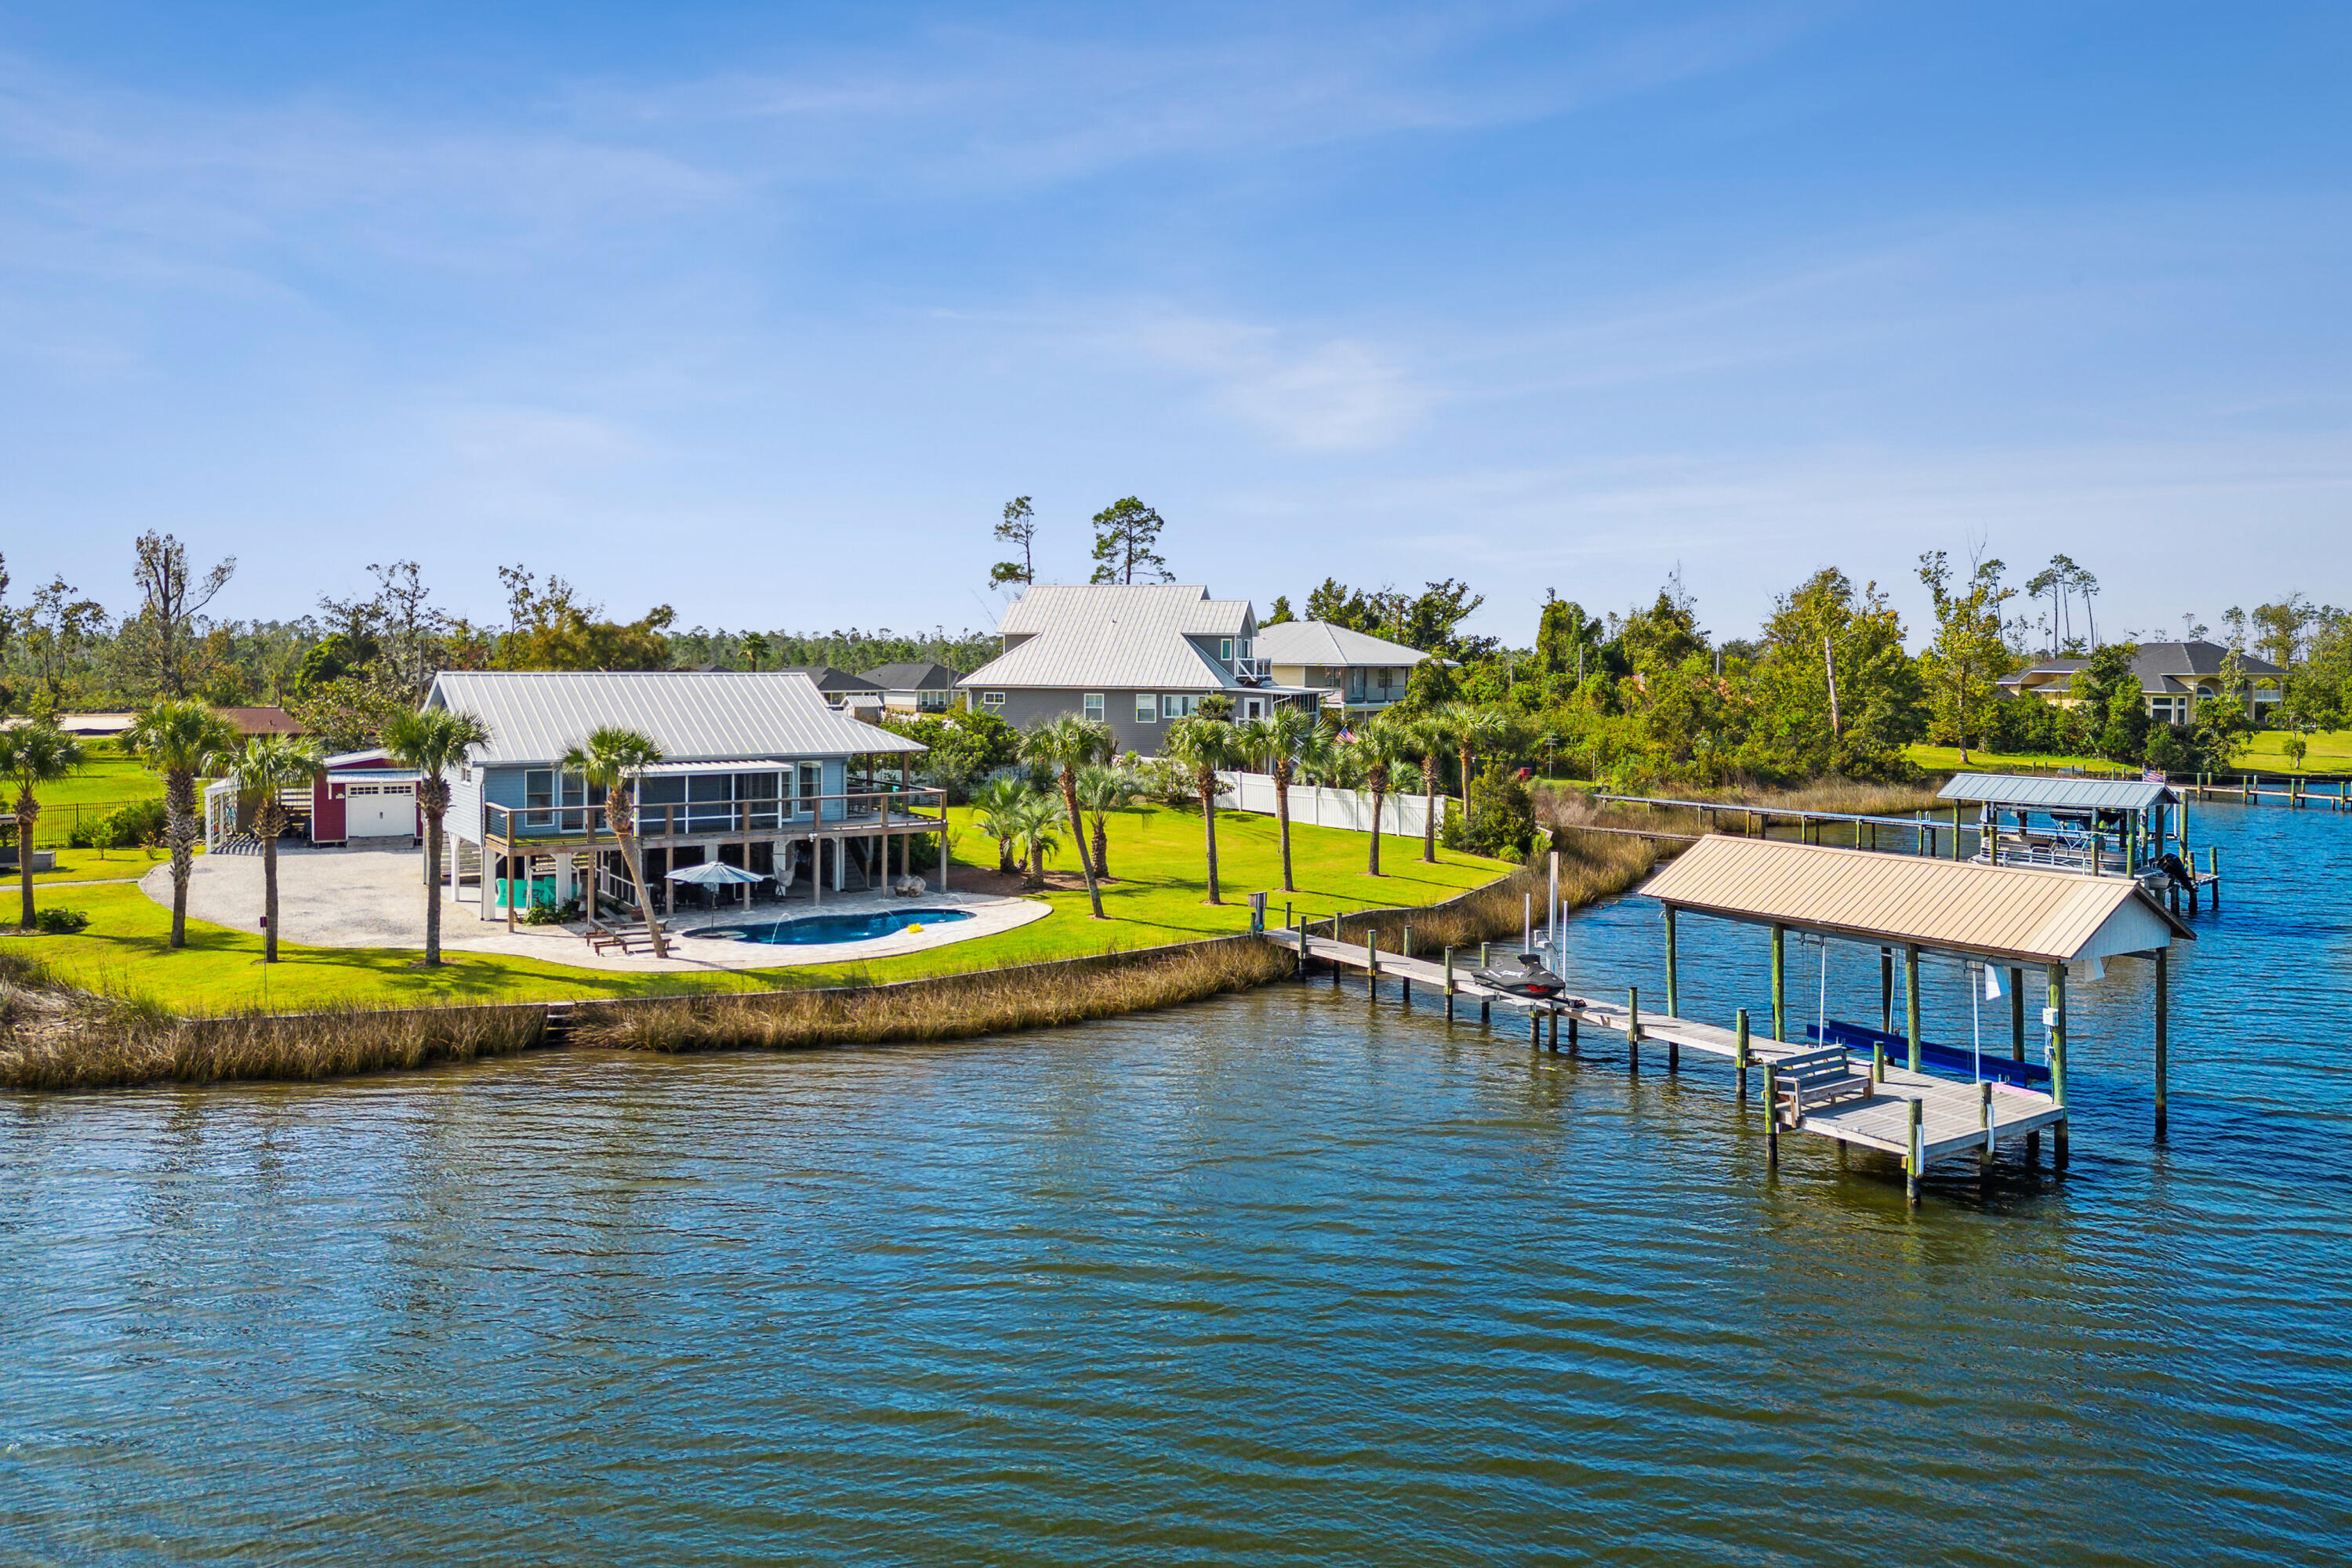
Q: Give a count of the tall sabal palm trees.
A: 11